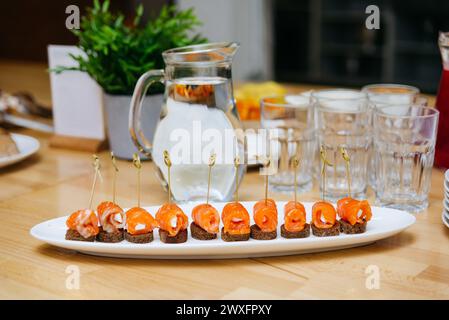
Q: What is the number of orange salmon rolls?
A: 10